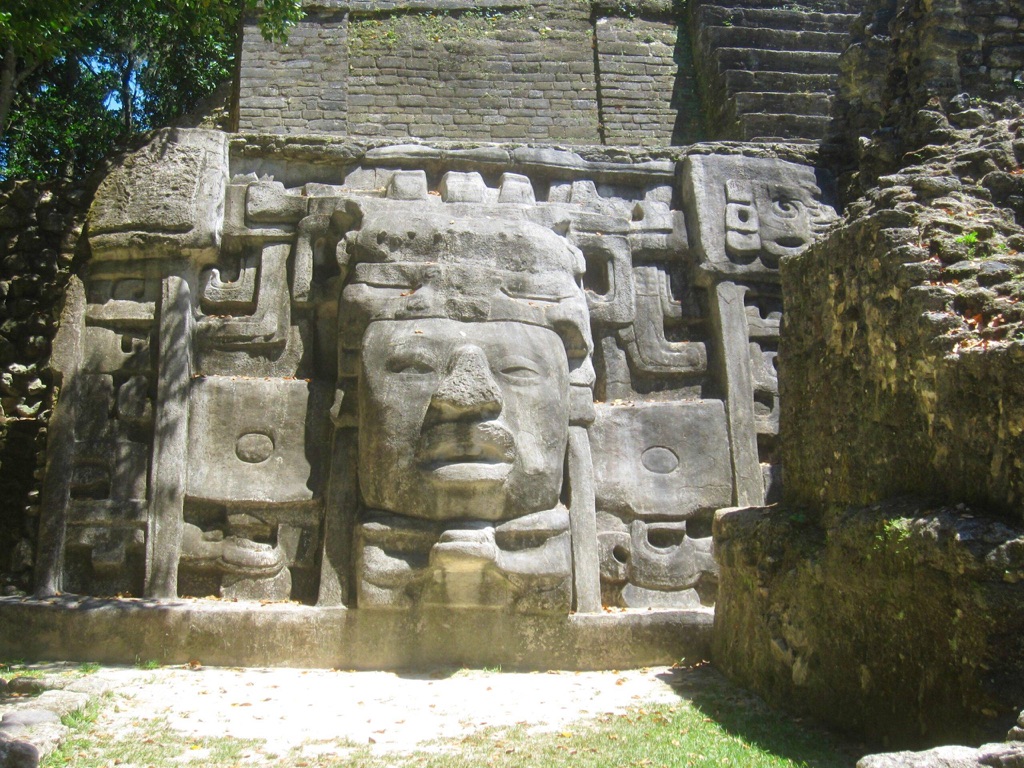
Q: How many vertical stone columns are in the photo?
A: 5